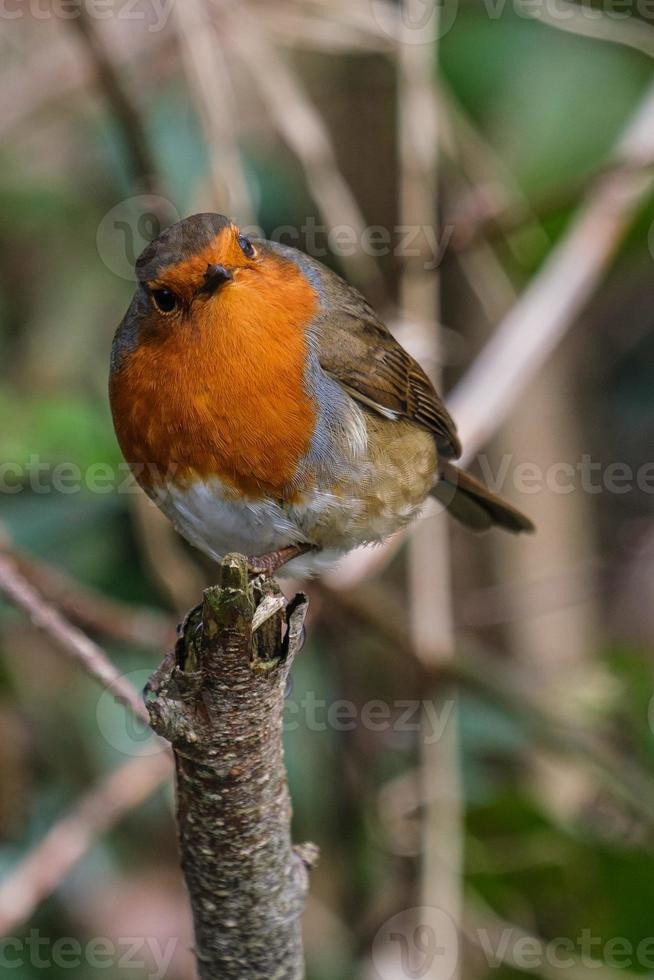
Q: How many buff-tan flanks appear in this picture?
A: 1